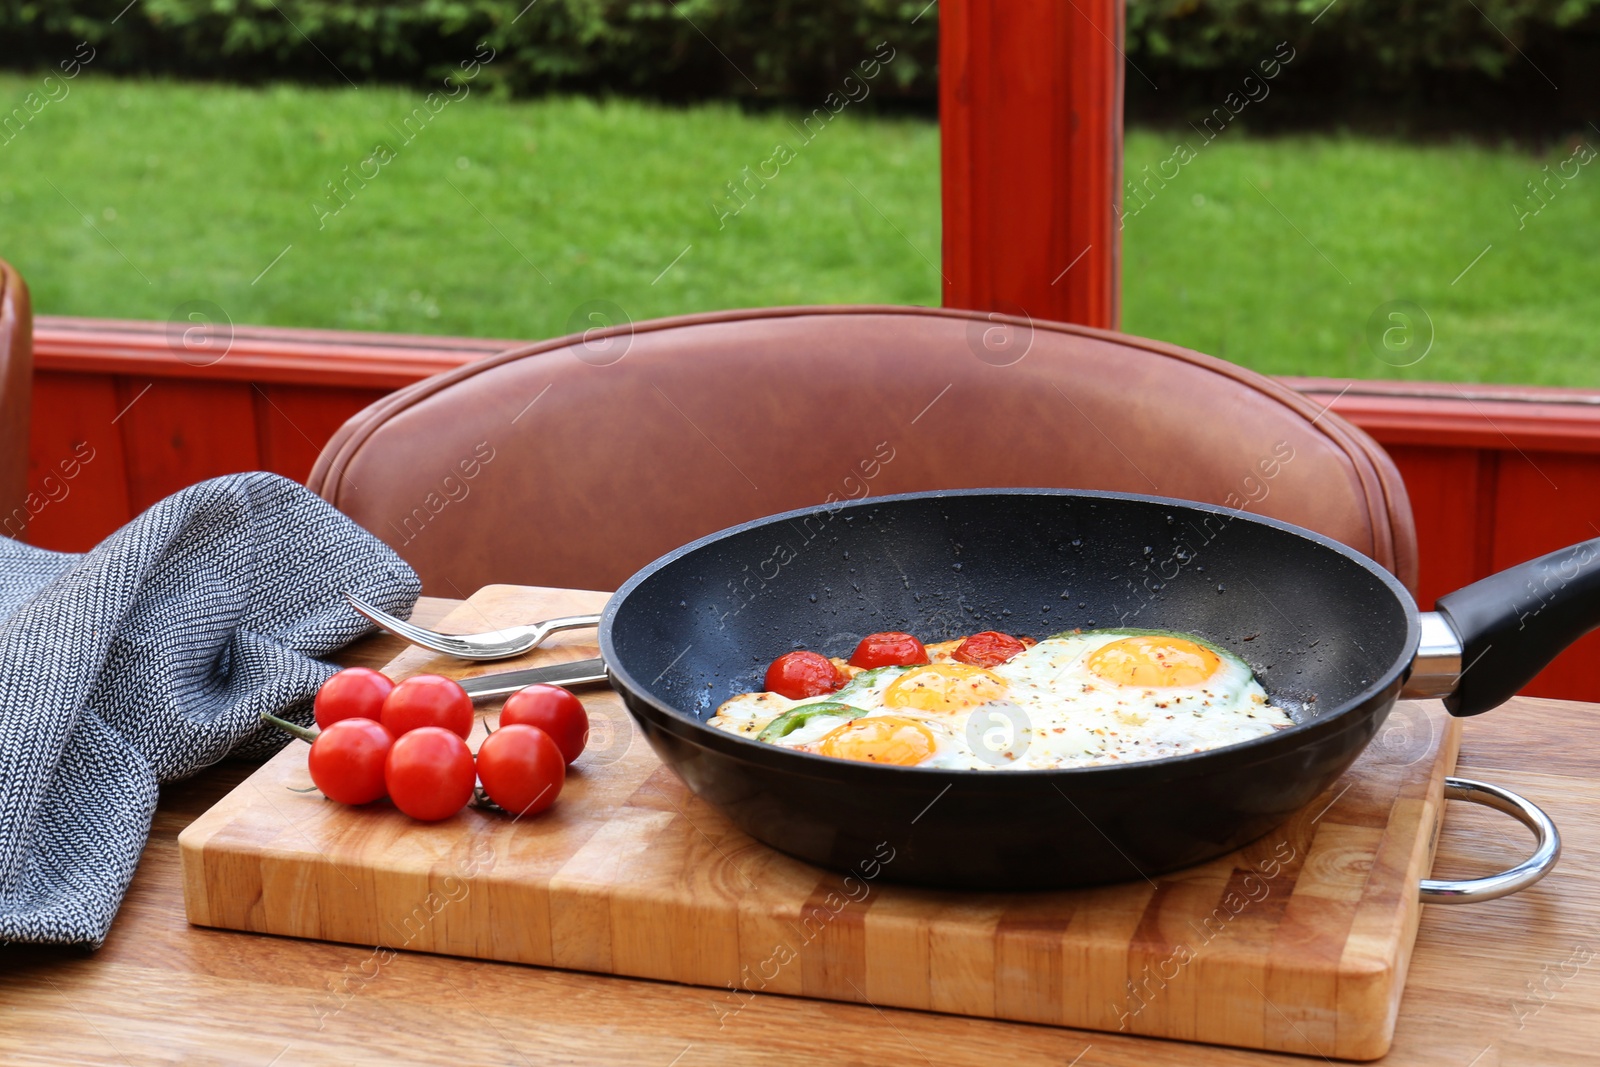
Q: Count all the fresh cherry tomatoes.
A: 6